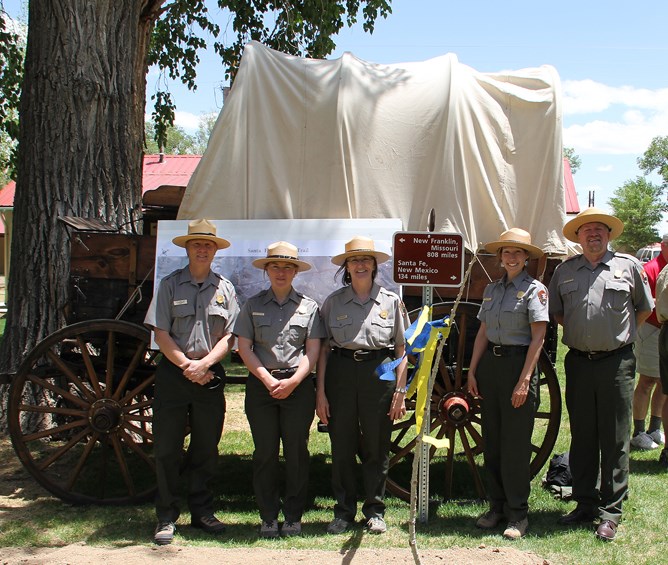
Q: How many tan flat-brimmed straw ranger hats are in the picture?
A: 5